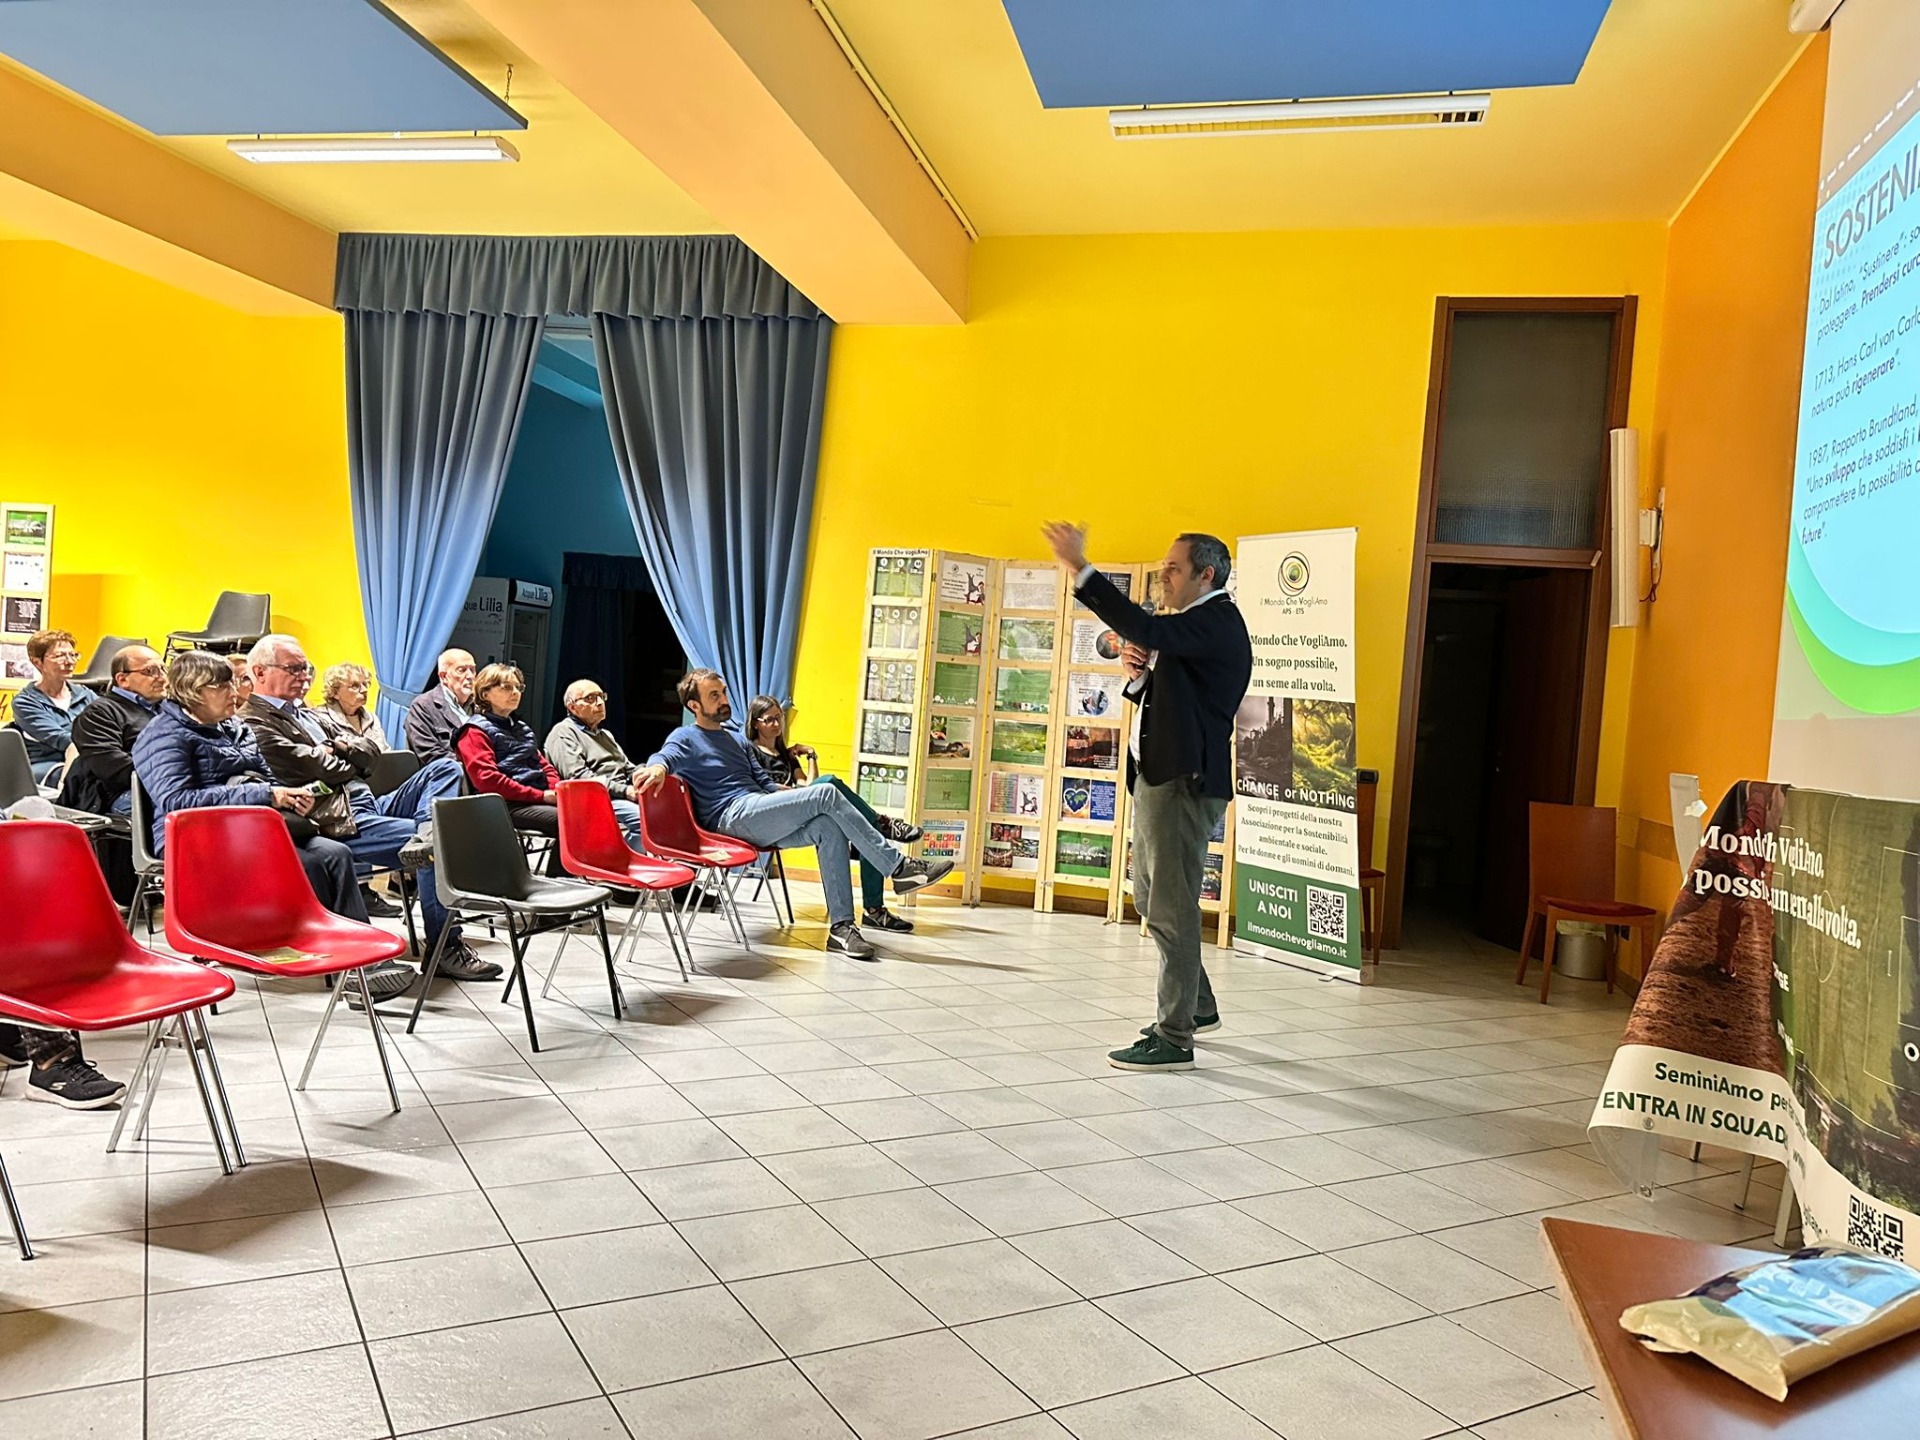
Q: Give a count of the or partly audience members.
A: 13